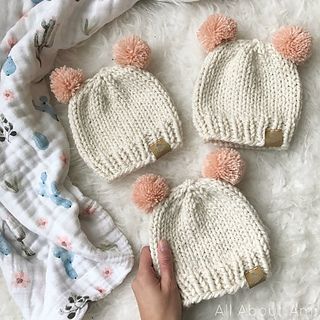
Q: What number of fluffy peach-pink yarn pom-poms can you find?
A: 6